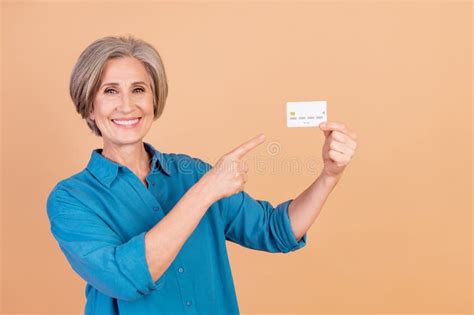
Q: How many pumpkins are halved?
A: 0